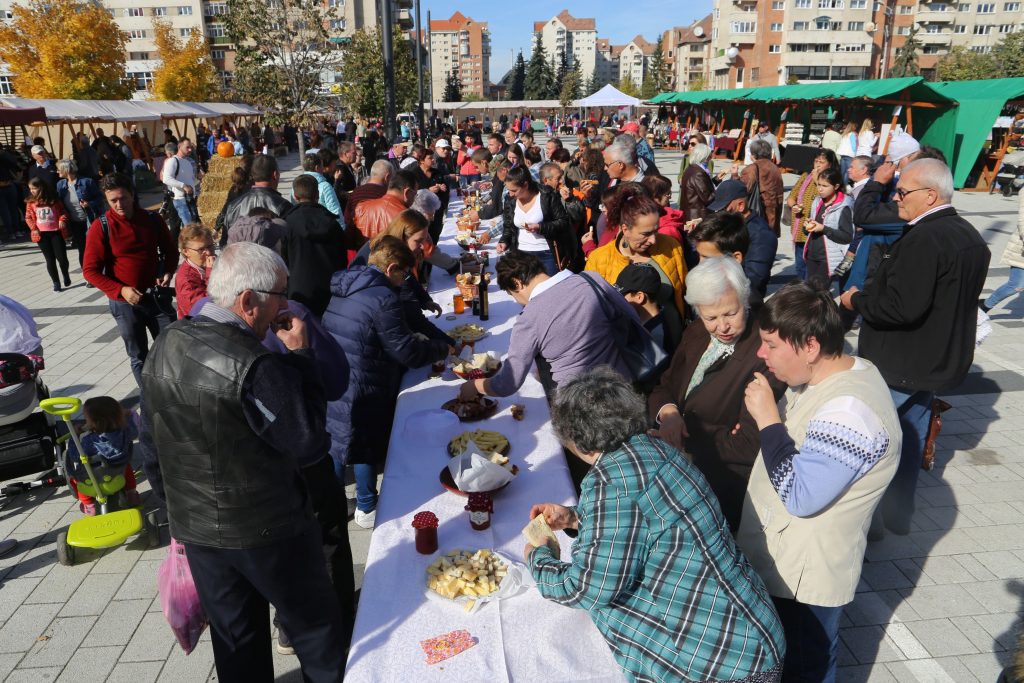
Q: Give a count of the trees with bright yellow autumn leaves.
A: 2